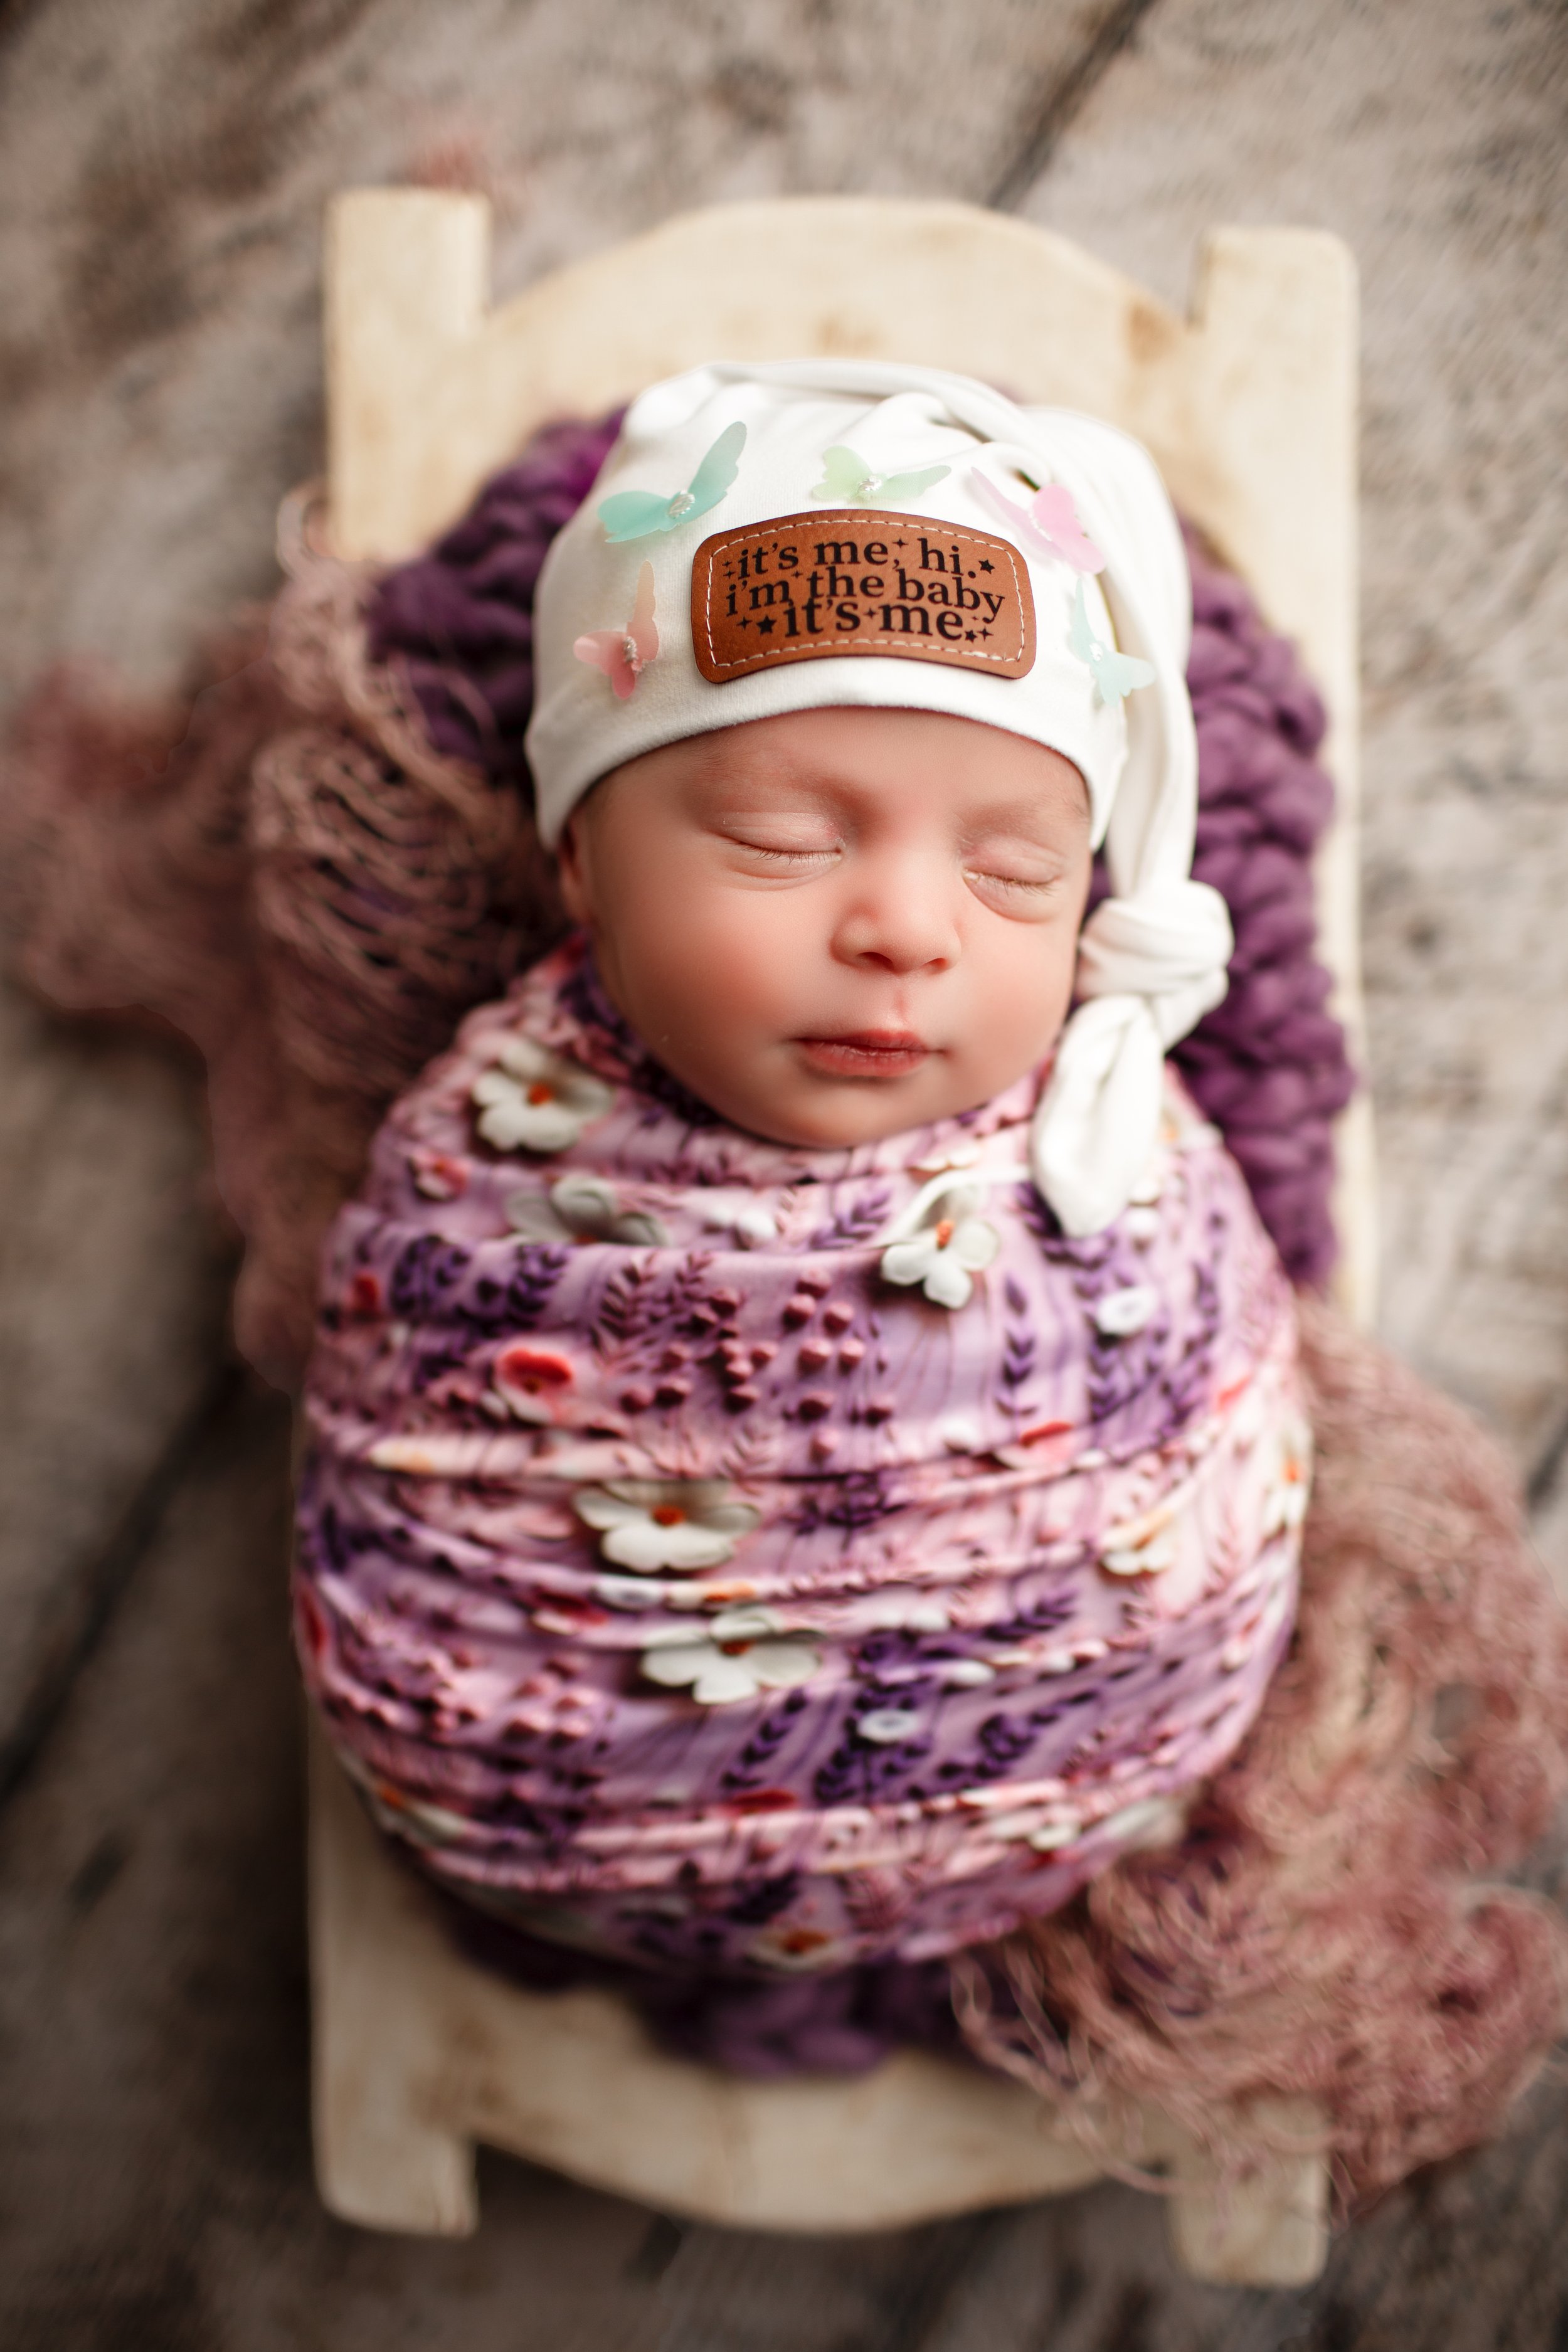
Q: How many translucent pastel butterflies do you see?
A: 5